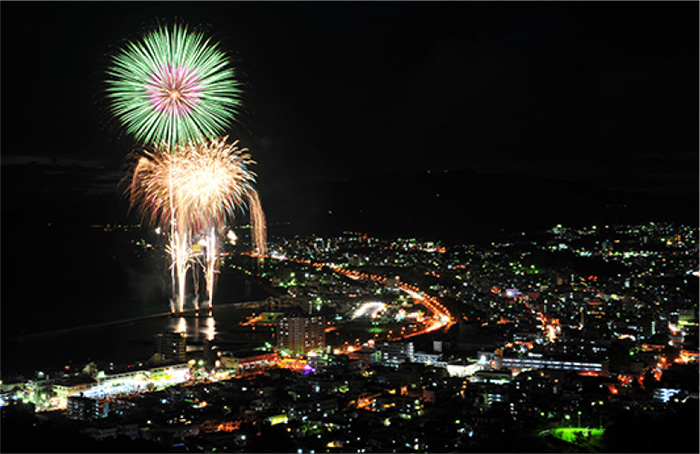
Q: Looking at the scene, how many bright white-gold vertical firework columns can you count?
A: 2